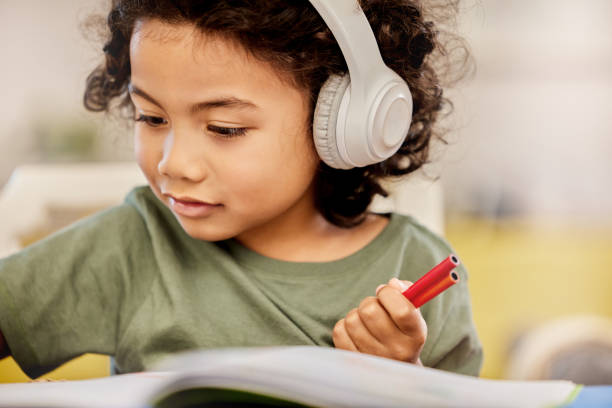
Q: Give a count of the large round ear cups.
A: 1